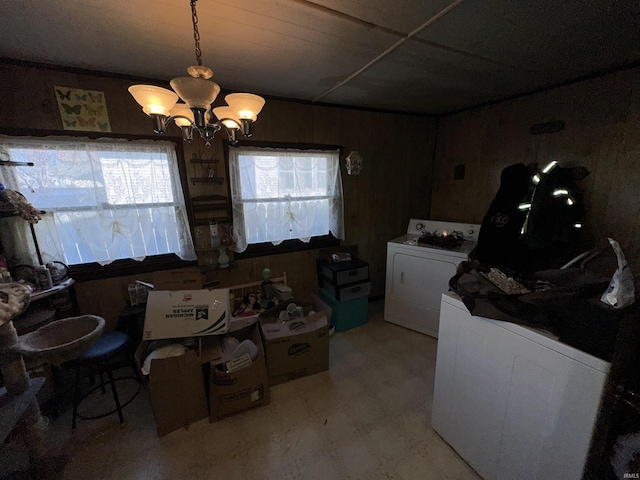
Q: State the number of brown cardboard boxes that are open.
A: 3